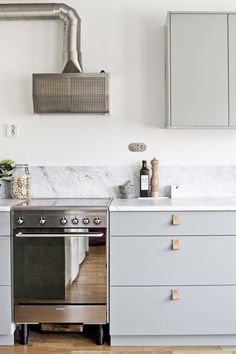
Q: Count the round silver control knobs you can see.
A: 6